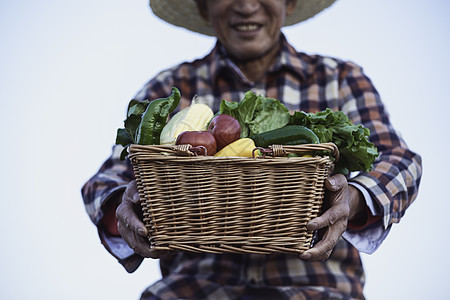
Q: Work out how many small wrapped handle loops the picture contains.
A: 2